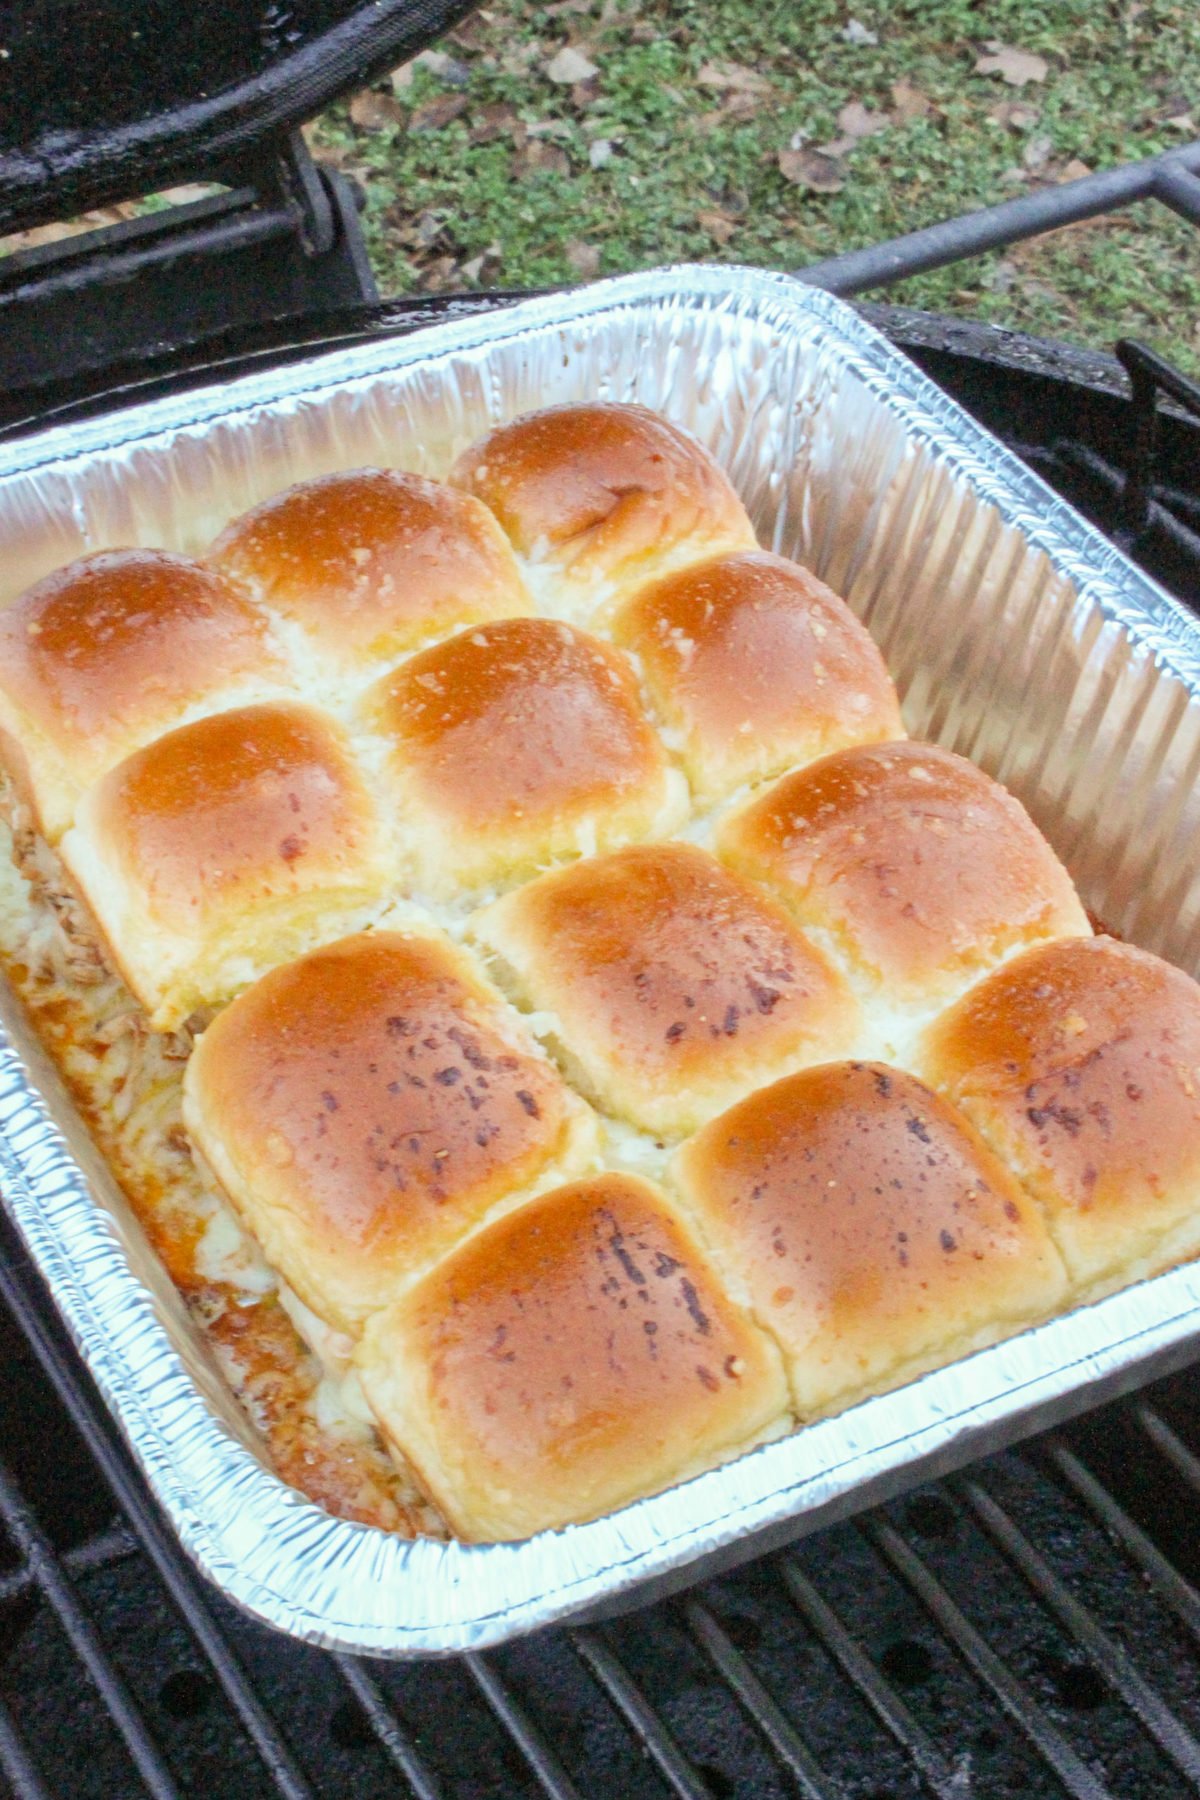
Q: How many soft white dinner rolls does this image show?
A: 12